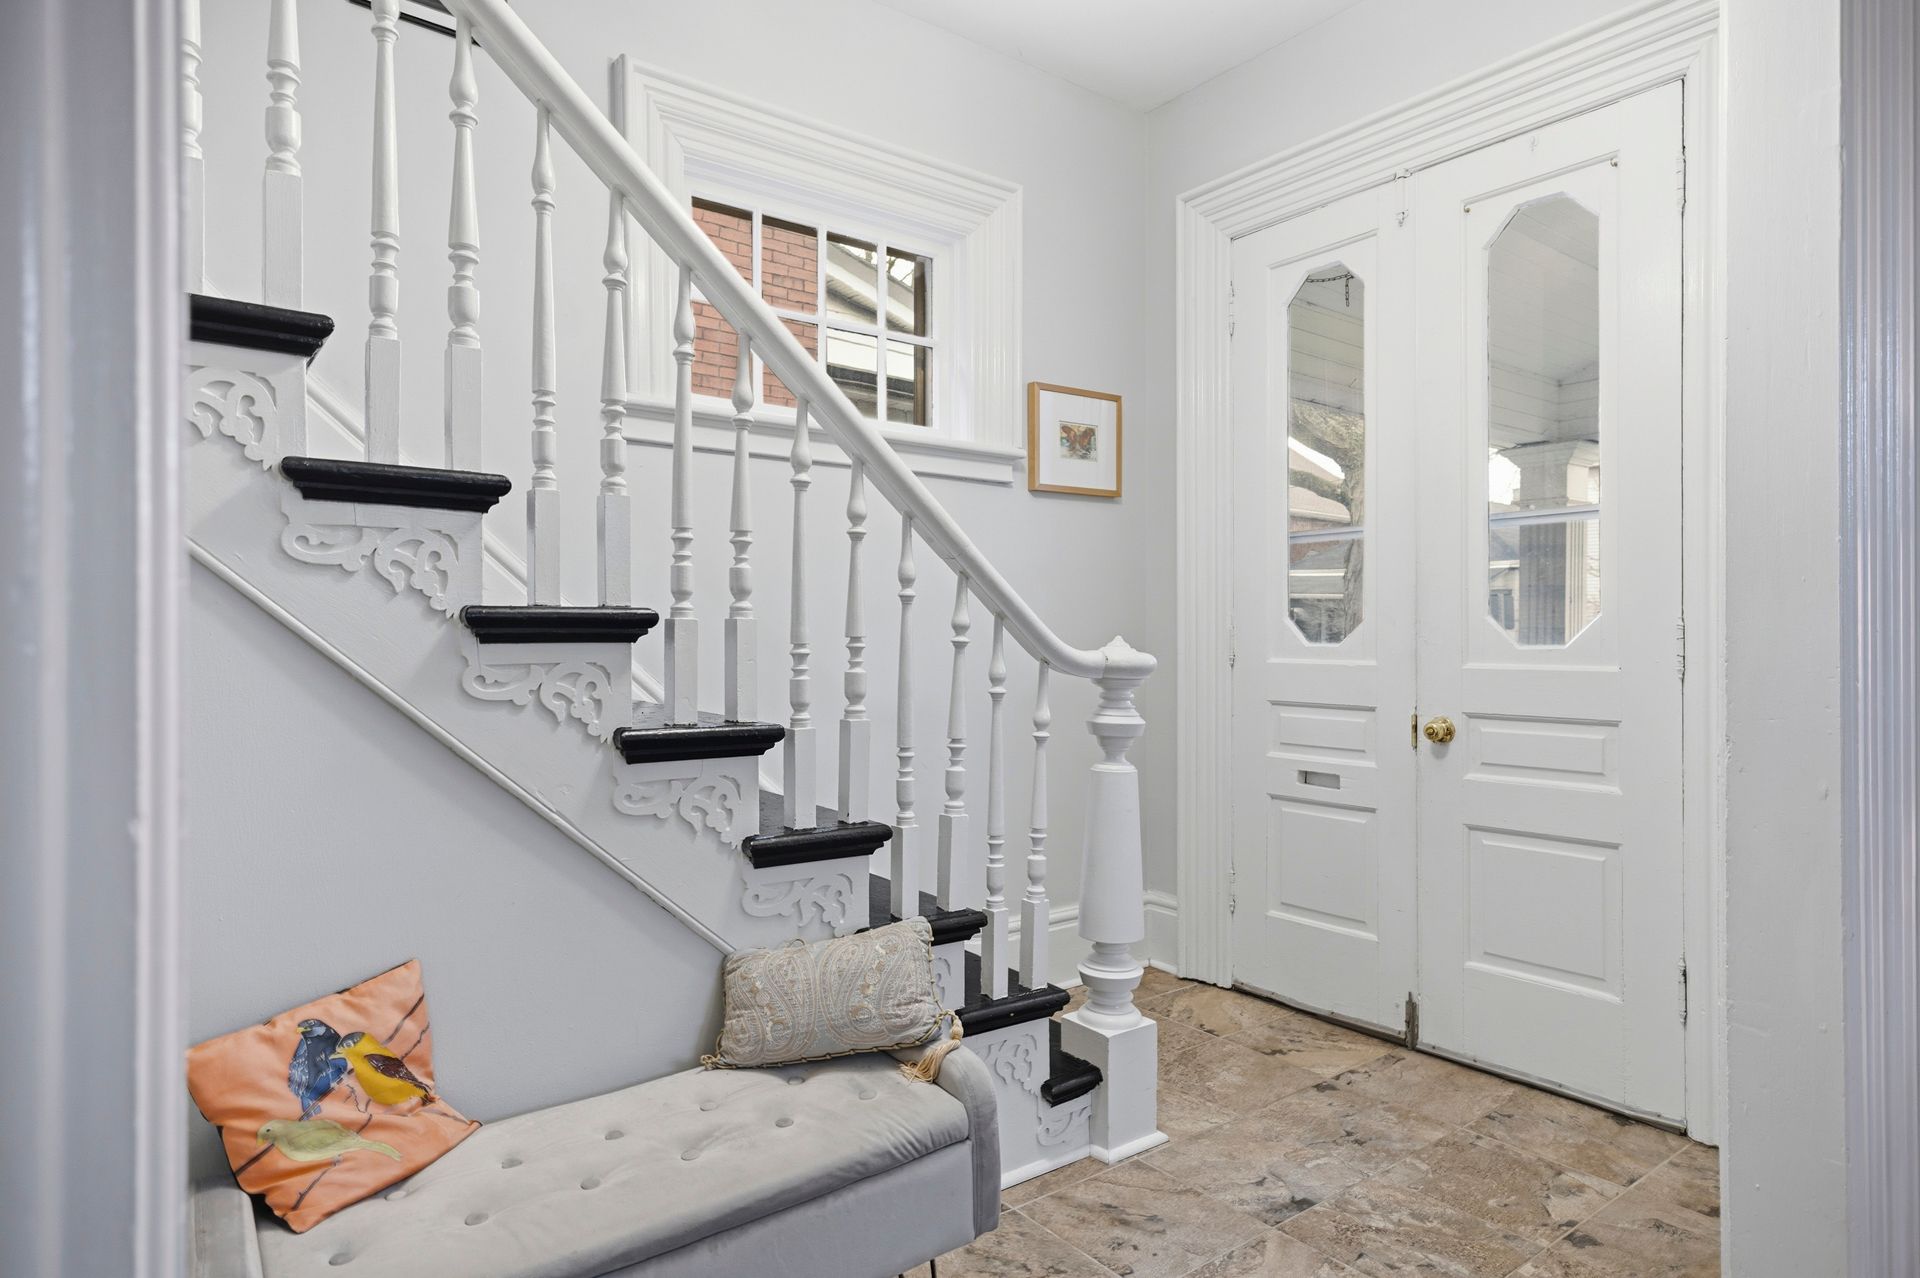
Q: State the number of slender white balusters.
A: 14